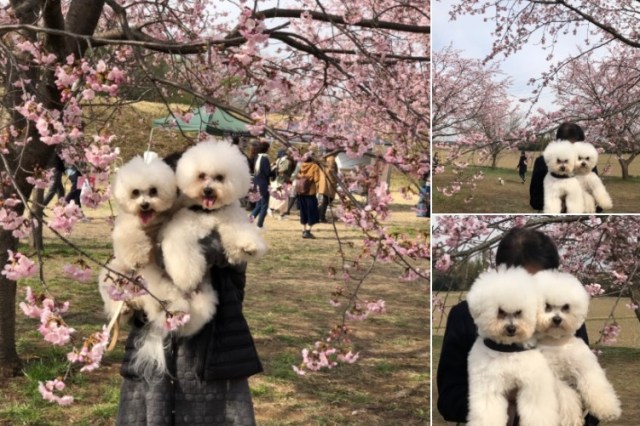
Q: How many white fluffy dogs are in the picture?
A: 6